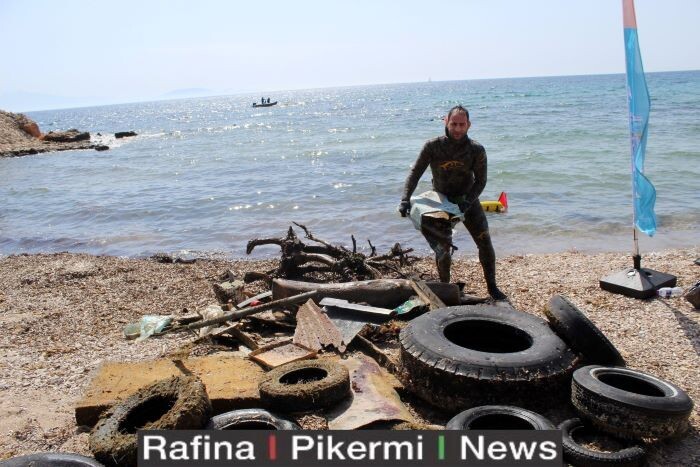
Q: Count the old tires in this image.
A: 9